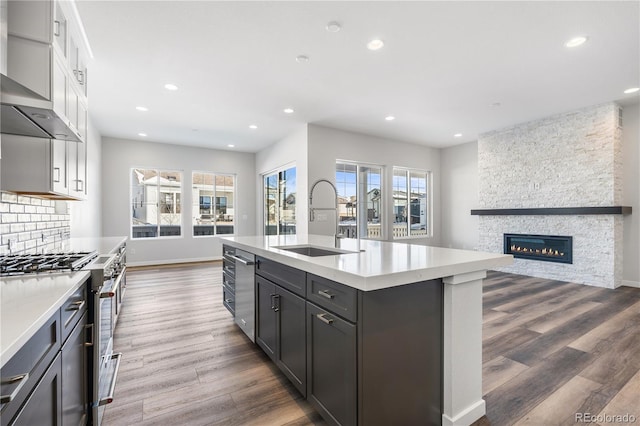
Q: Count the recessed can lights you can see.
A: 11